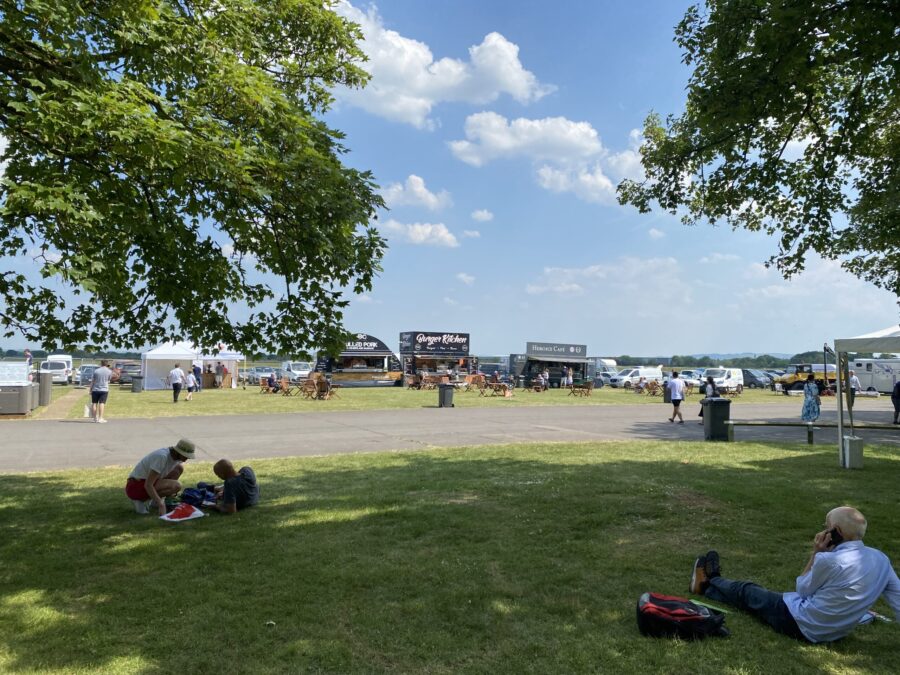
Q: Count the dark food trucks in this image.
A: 3